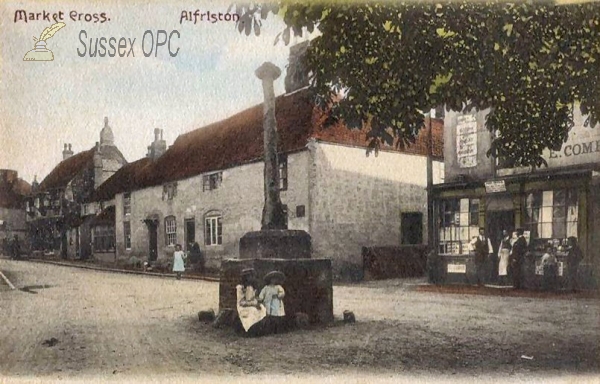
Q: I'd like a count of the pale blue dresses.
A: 2